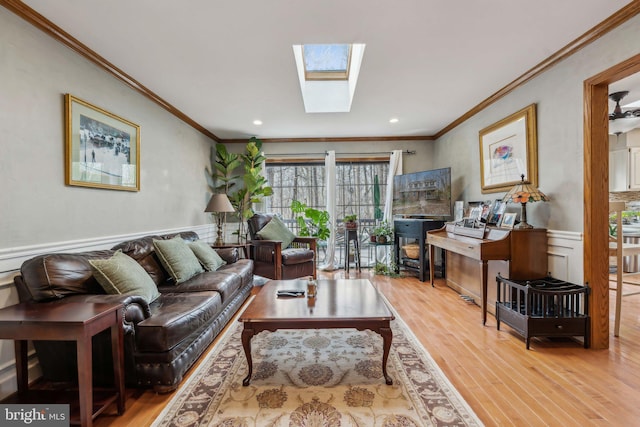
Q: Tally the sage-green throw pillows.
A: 4